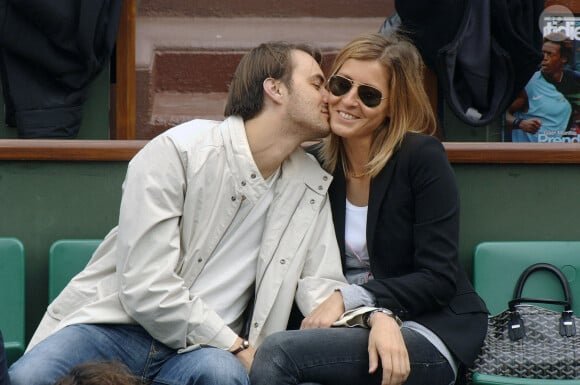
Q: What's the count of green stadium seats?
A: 3